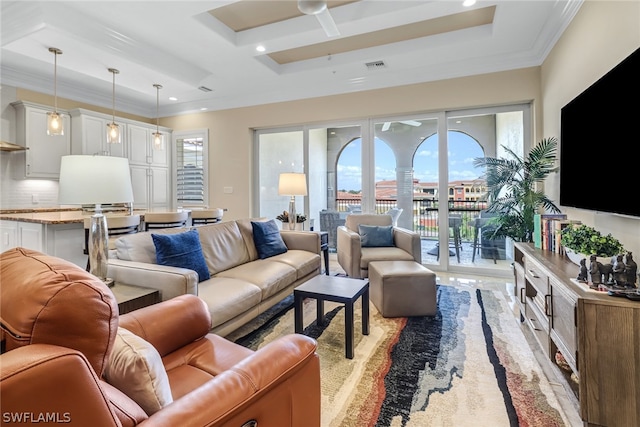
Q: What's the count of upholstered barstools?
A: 3